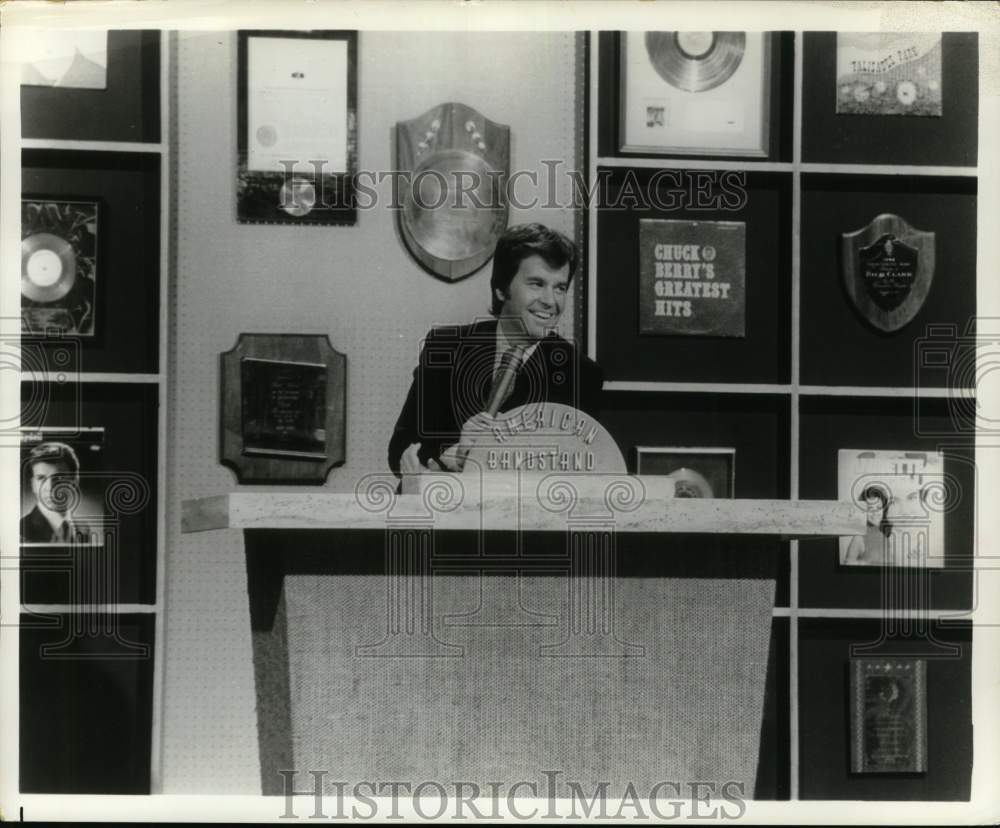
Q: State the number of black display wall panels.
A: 12